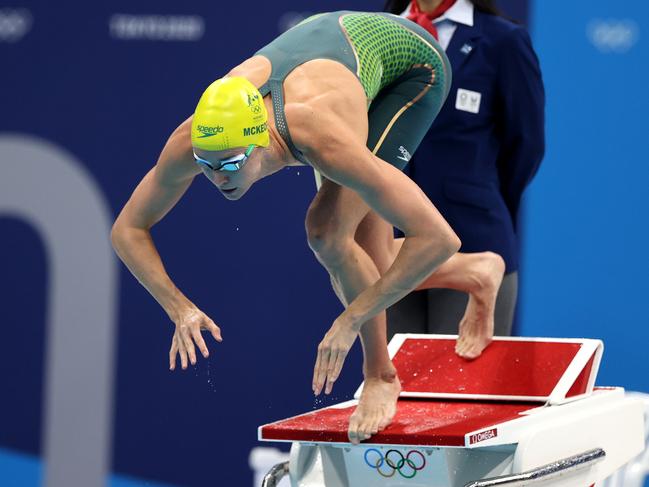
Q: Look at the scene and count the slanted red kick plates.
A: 1